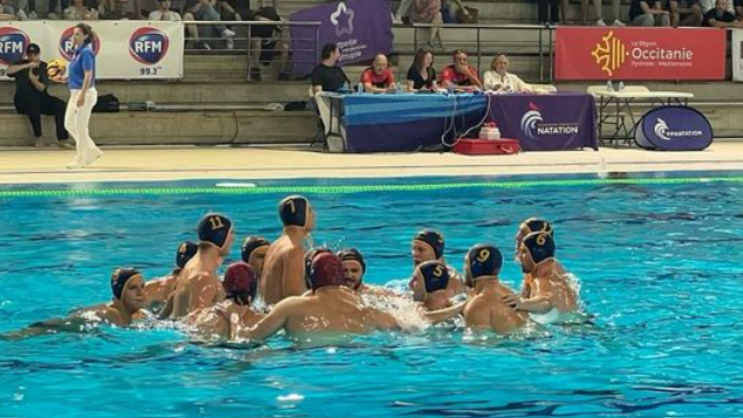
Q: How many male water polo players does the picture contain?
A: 14